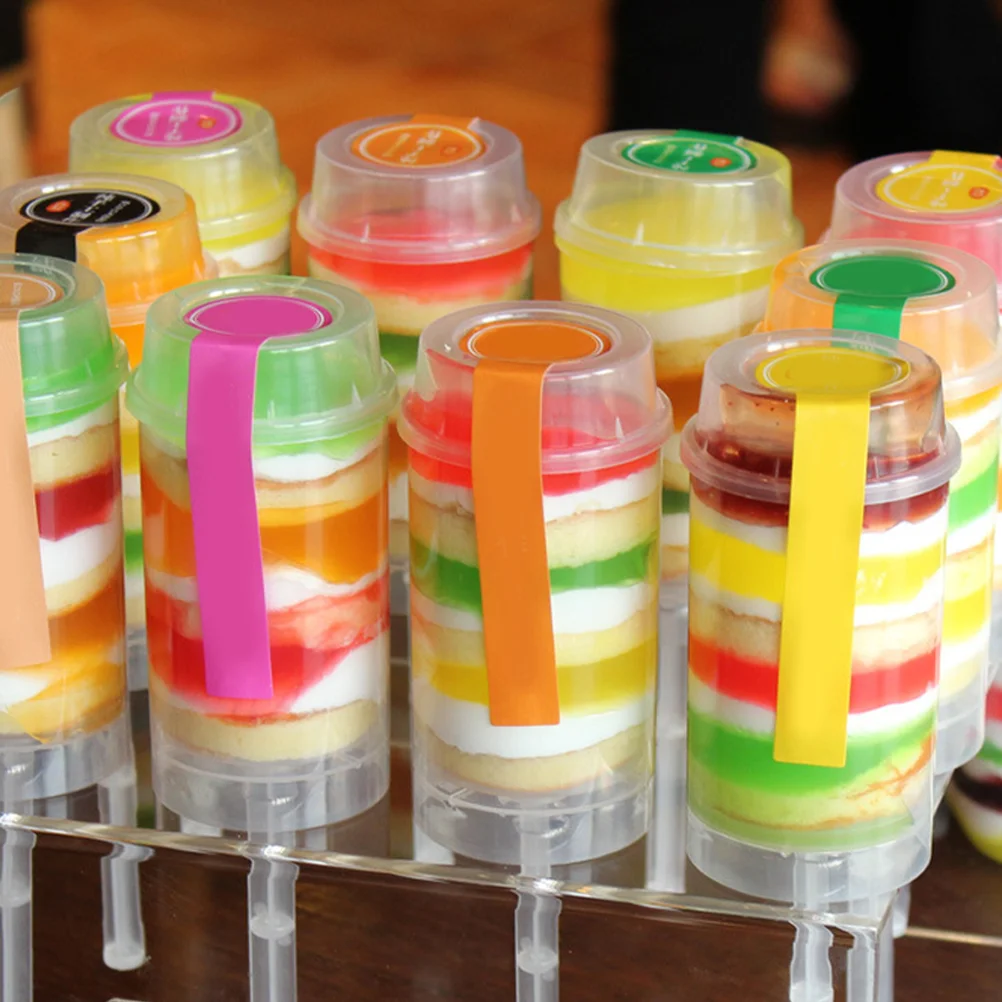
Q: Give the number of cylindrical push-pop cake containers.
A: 10